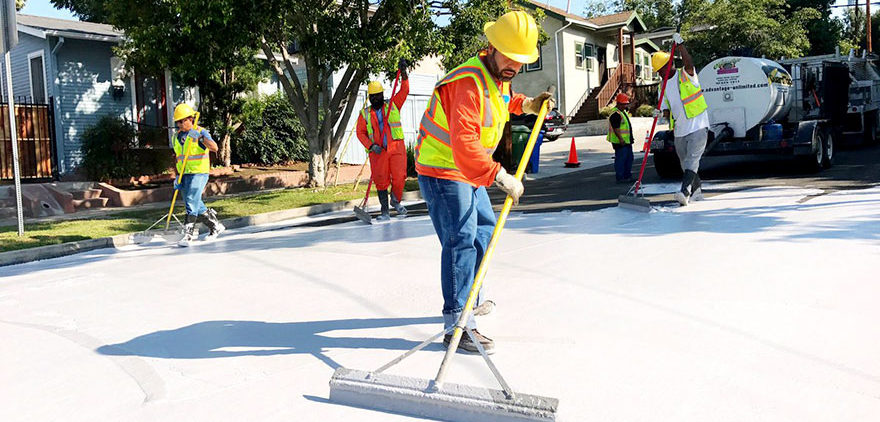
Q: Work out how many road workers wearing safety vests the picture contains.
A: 5